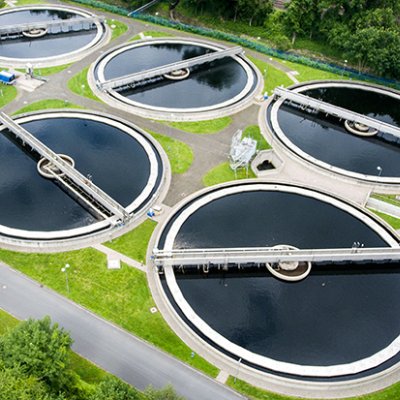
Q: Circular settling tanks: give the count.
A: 5